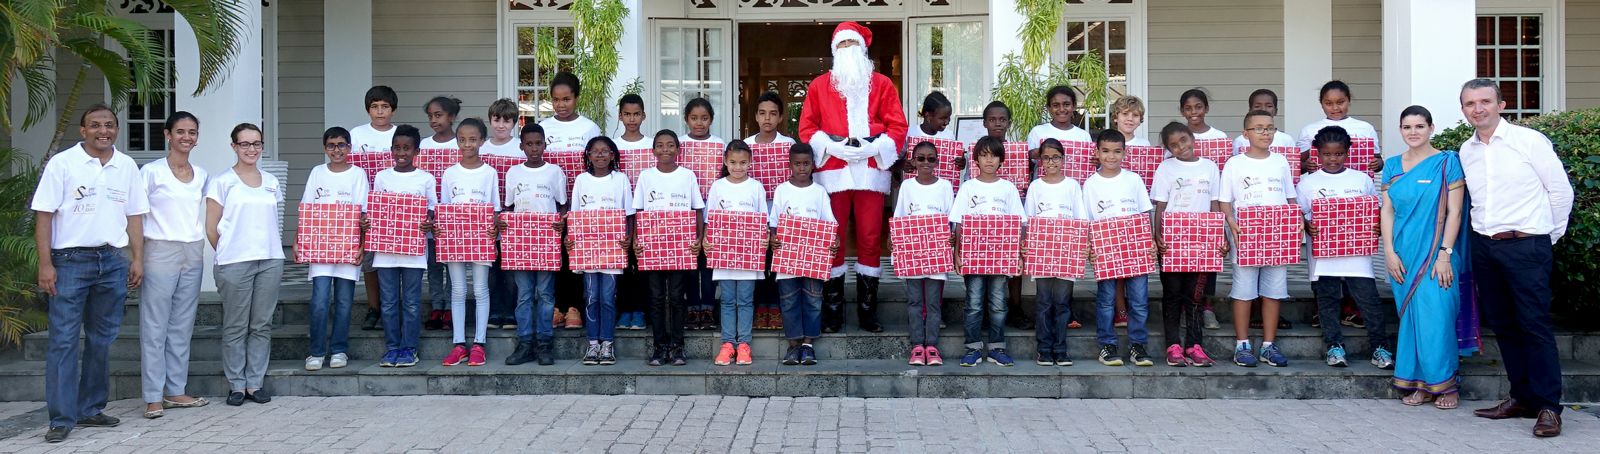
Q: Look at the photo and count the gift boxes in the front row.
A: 15